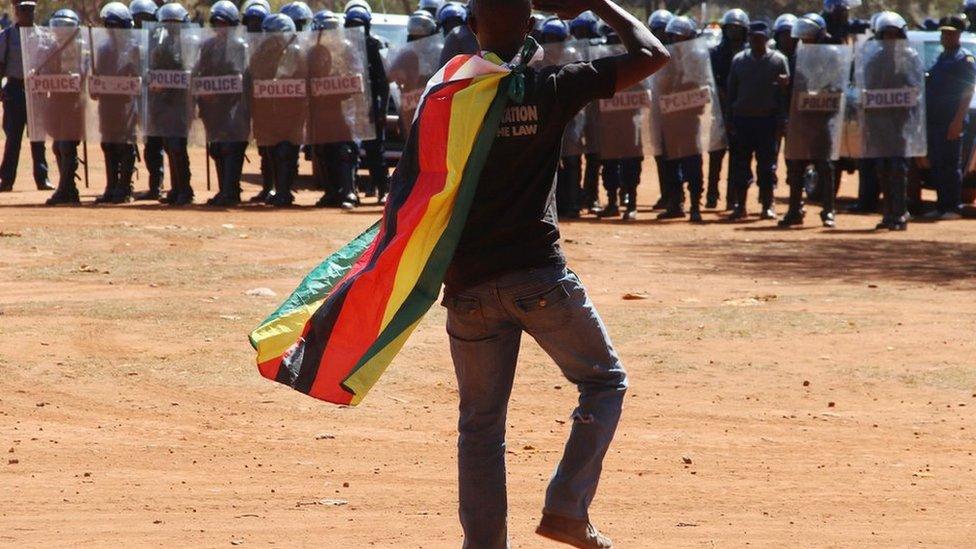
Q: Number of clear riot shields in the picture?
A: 12